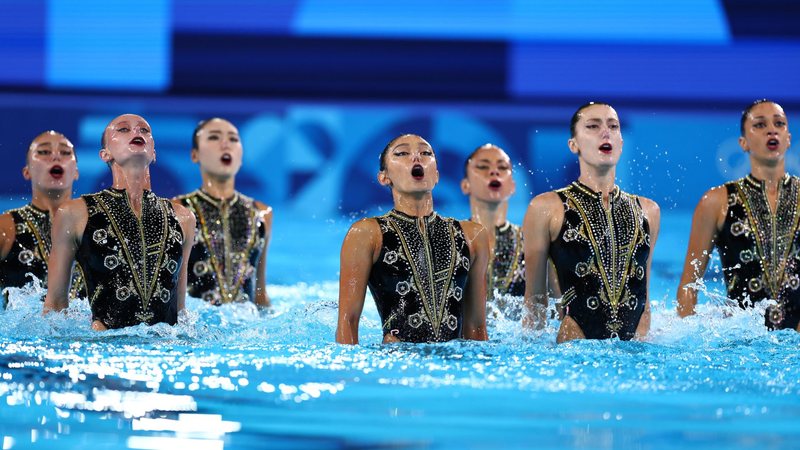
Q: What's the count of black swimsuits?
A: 7